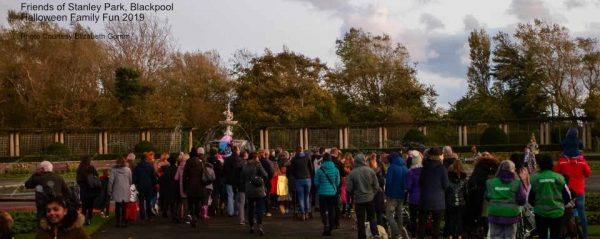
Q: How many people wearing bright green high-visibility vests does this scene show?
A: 2